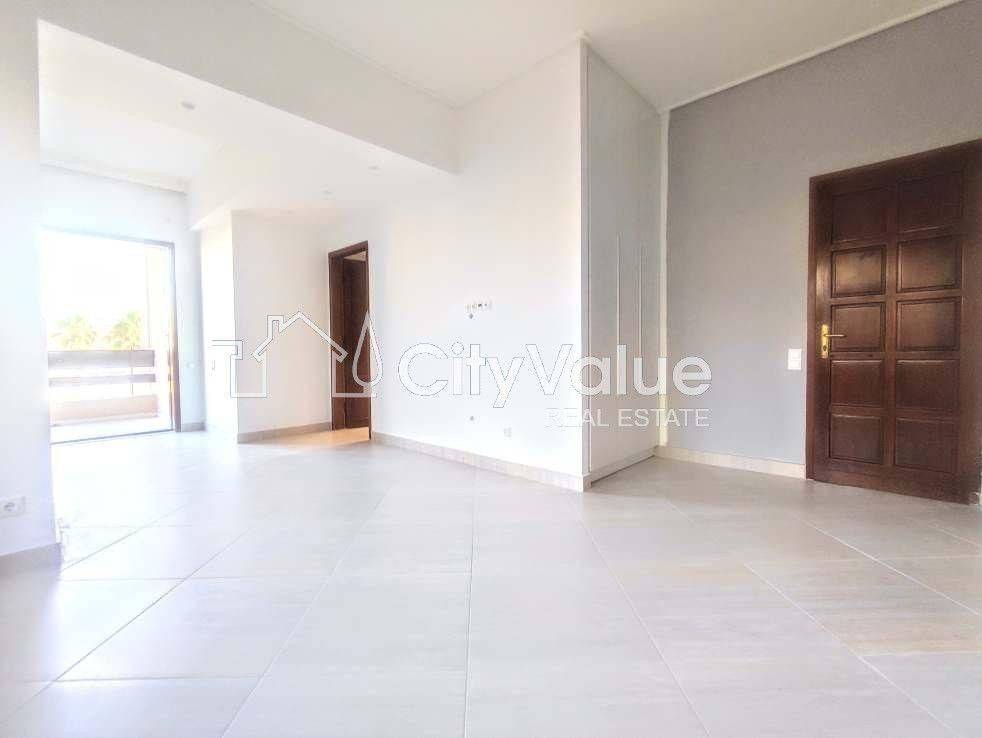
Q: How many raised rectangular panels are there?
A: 10